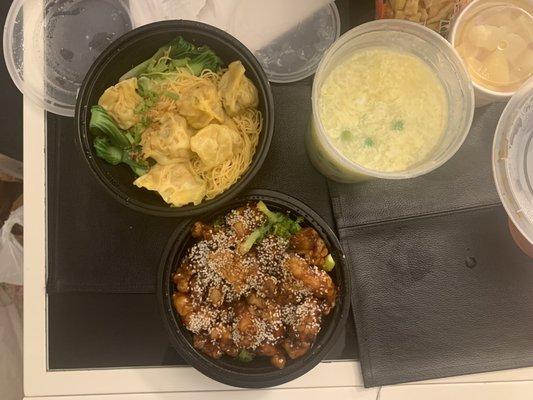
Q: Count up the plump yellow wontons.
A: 6